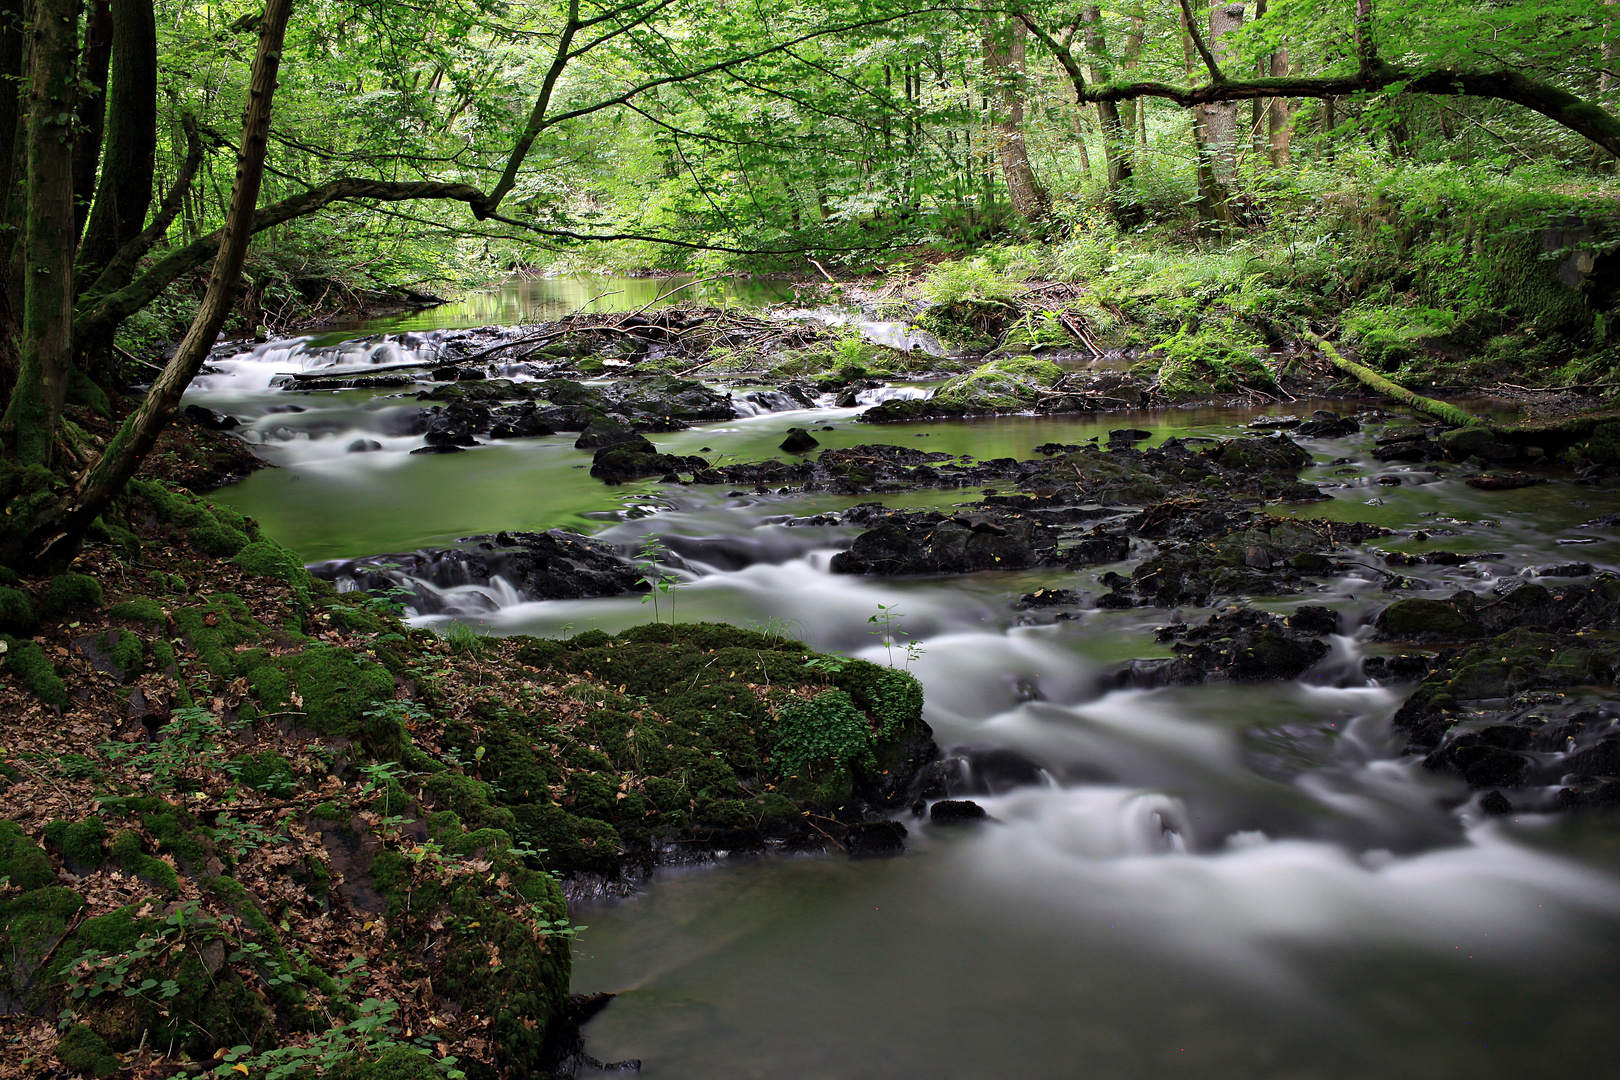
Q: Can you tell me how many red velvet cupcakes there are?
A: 0